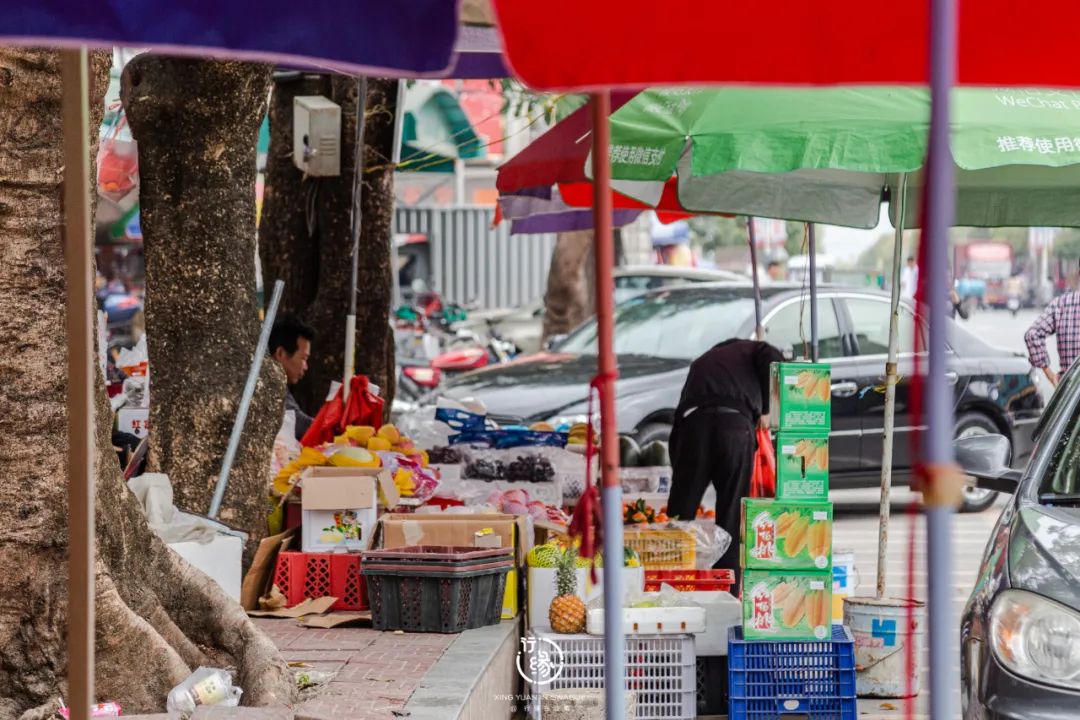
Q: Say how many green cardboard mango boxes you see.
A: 4